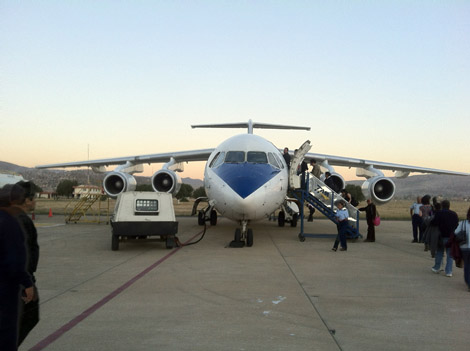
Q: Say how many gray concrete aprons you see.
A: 1